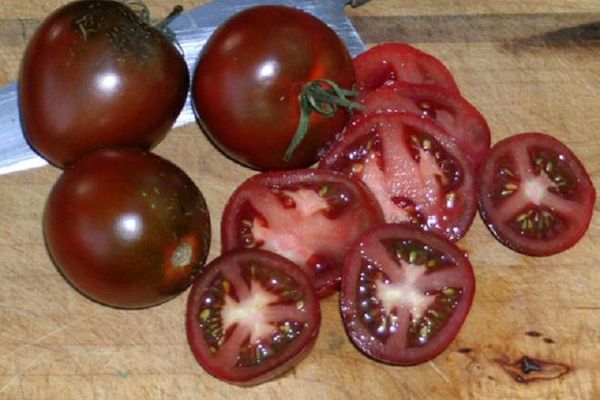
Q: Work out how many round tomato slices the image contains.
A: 7